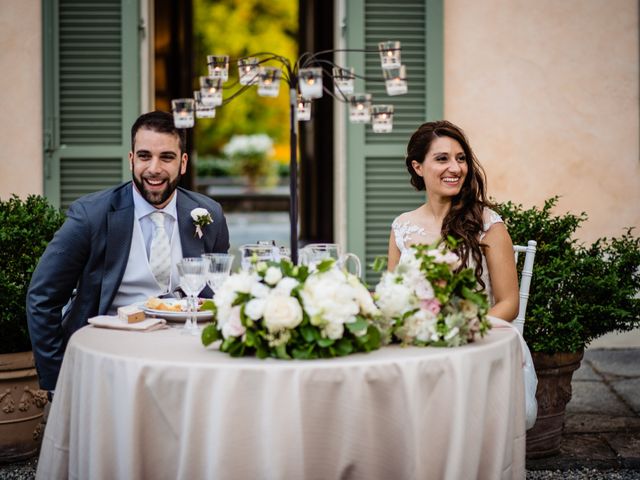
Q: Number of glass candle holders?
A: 13